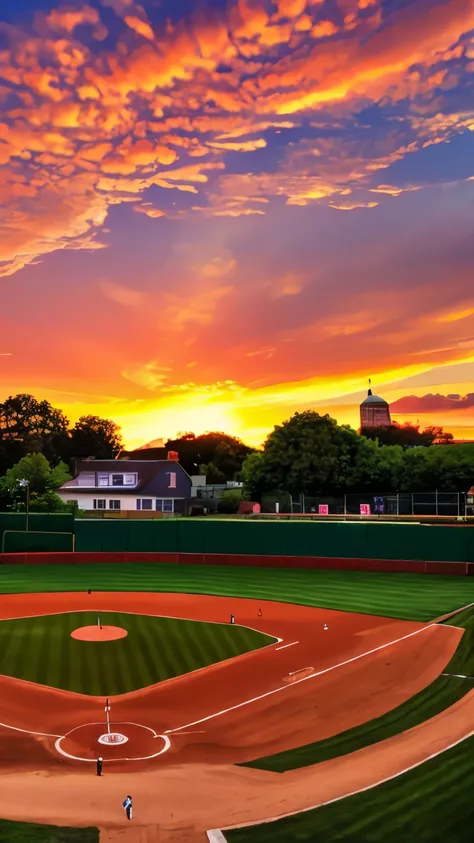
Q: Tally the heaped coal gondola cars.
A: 0